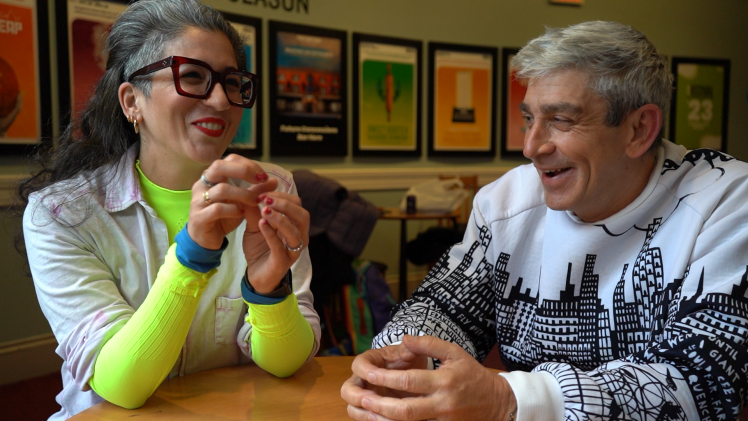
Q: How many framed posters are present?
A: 8